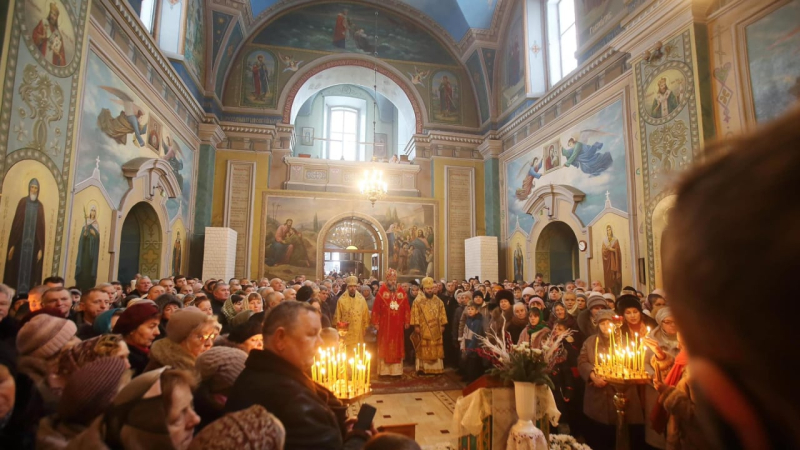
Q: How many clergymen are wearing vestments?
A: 3